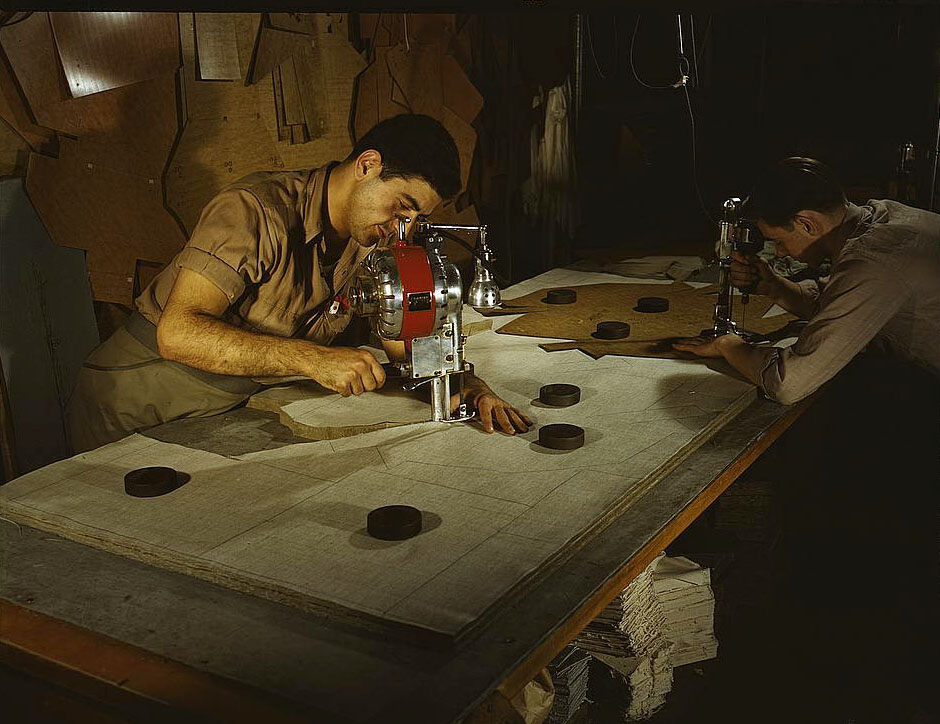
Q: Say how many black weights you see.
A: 7